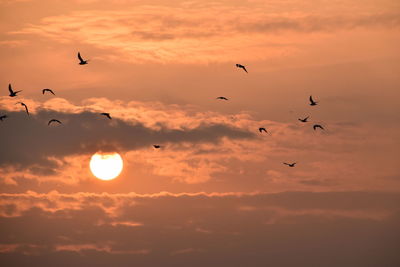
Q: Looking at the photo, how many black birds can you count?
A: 15